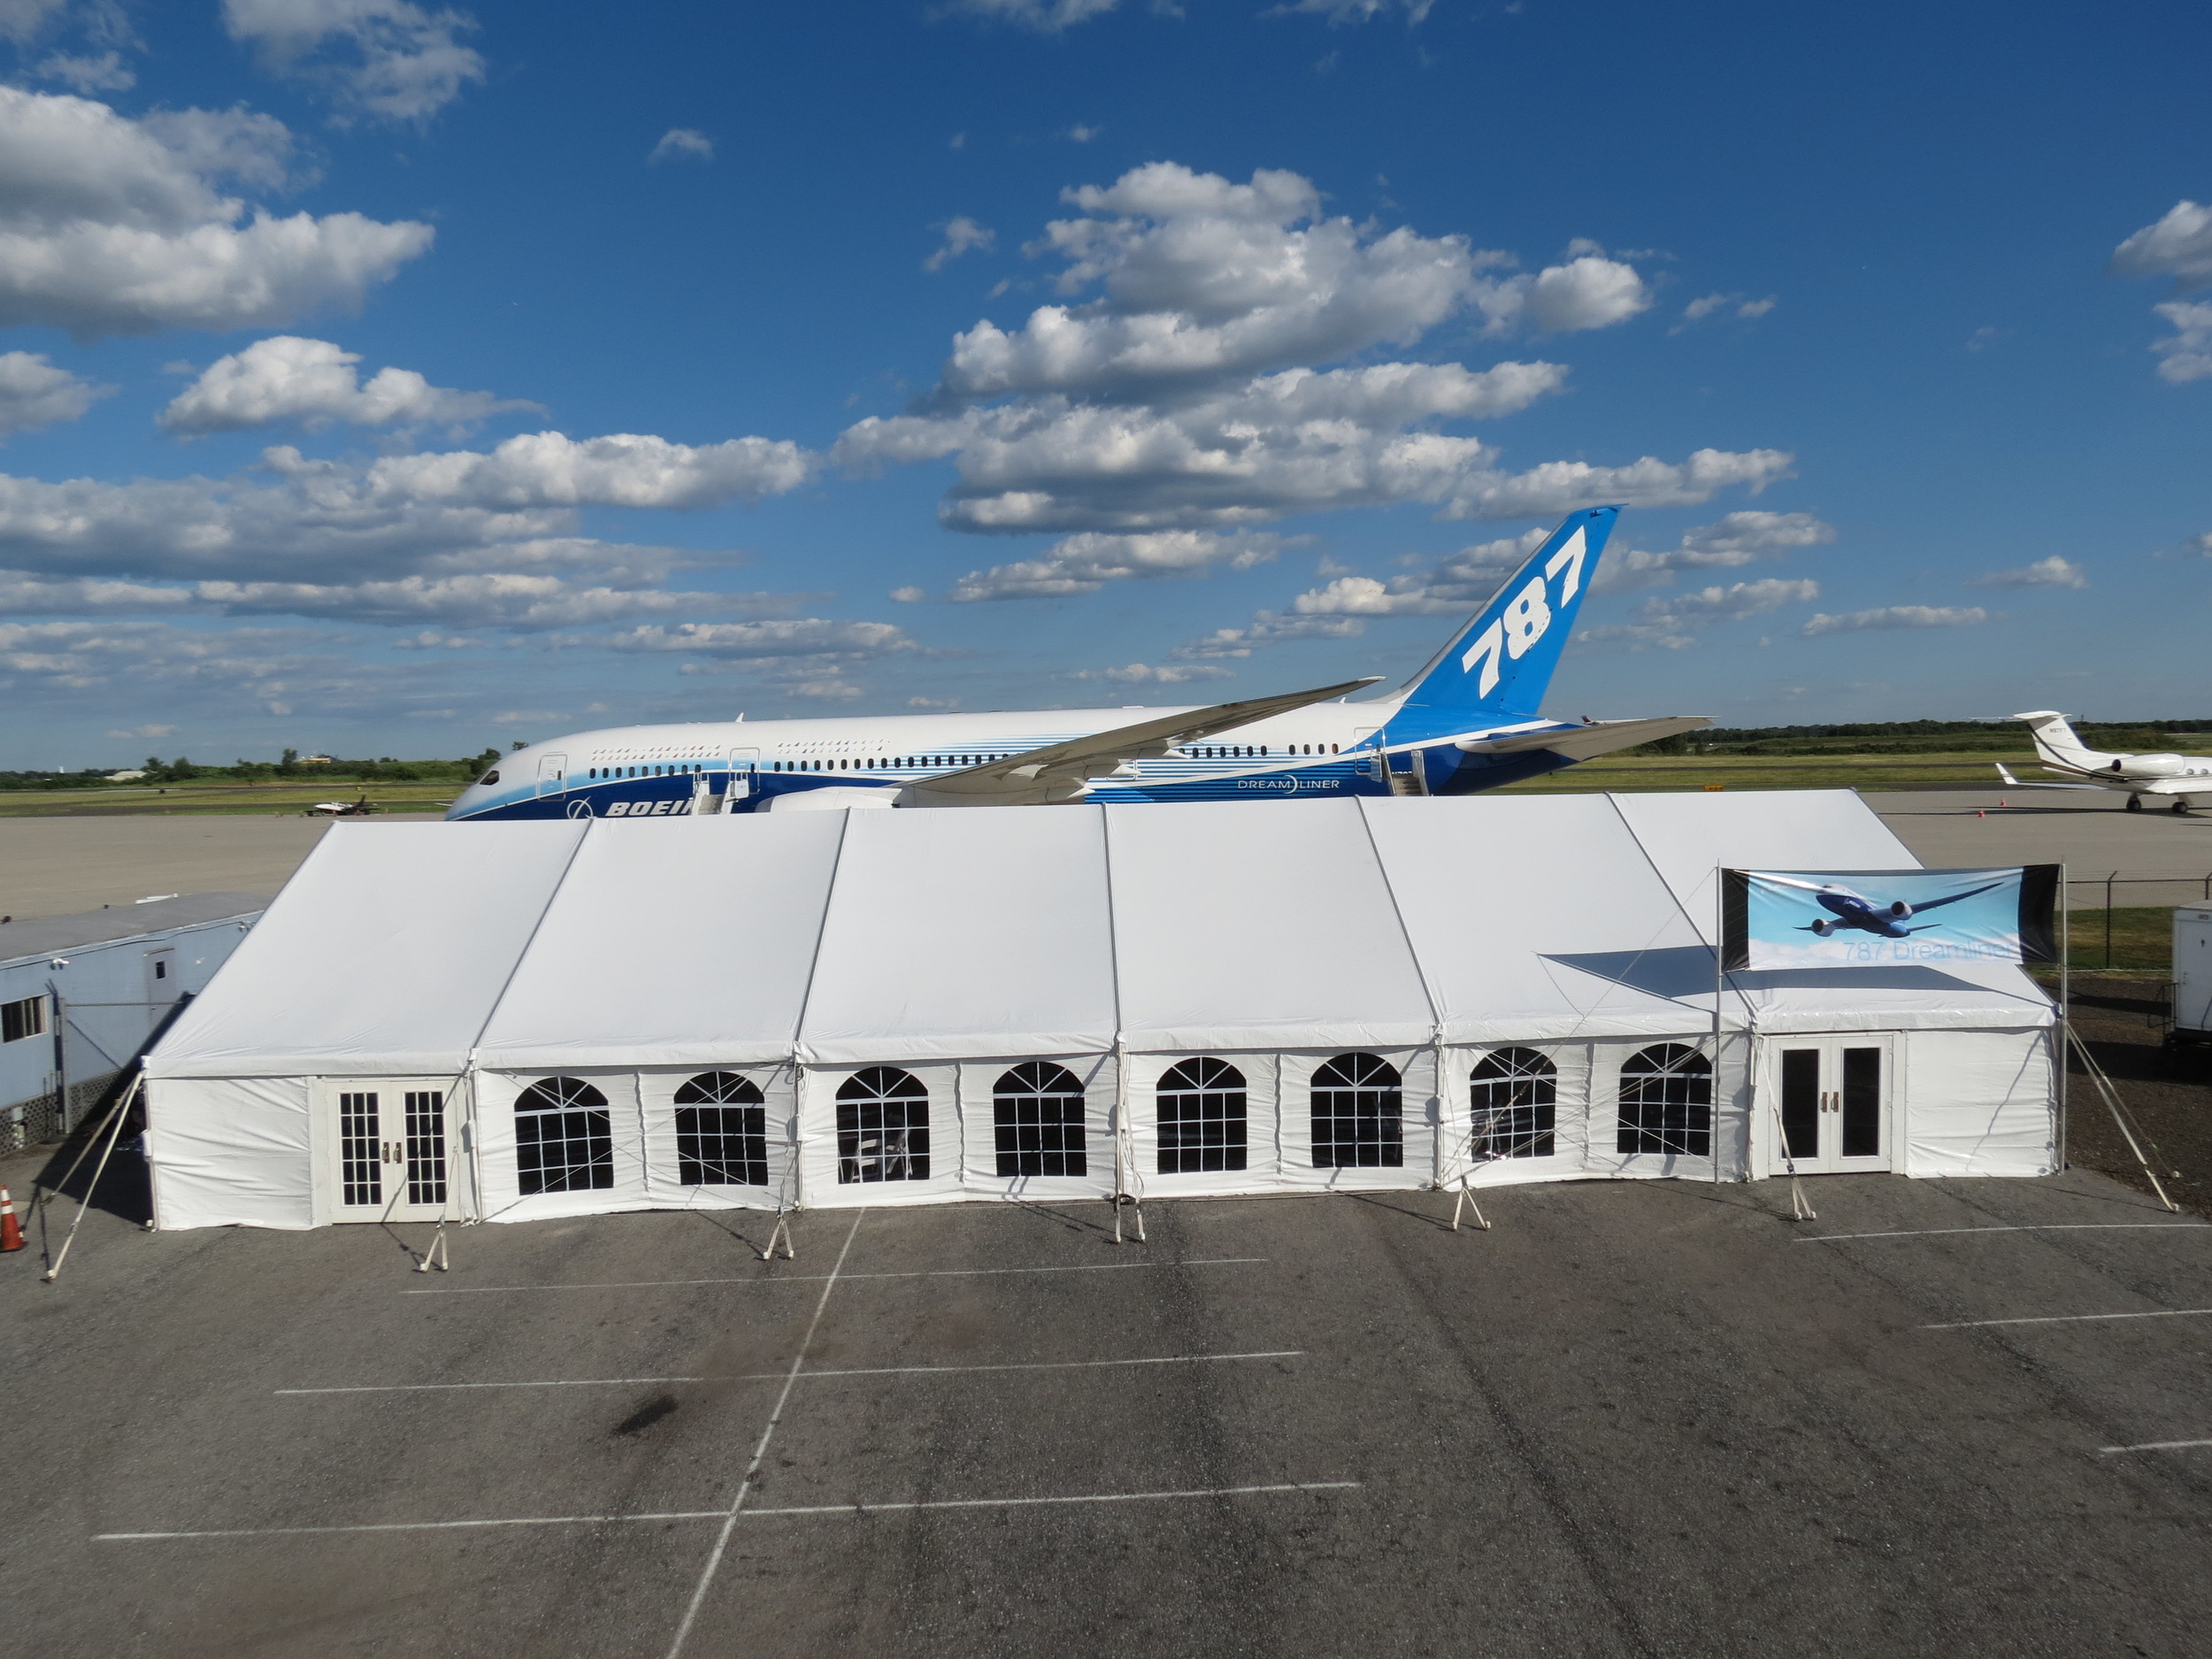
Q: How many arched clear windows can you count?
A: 8